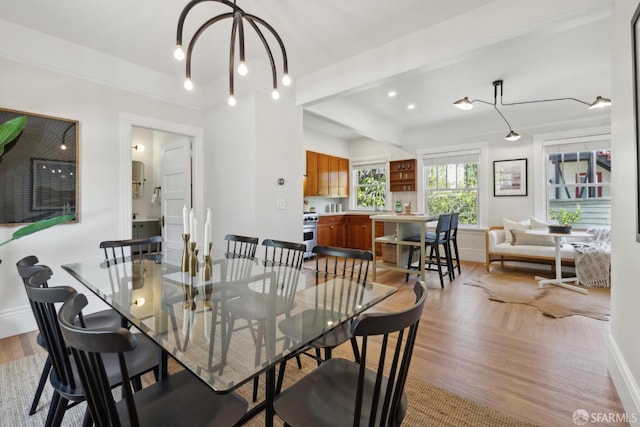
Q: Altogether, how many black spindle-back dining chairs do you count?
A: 8